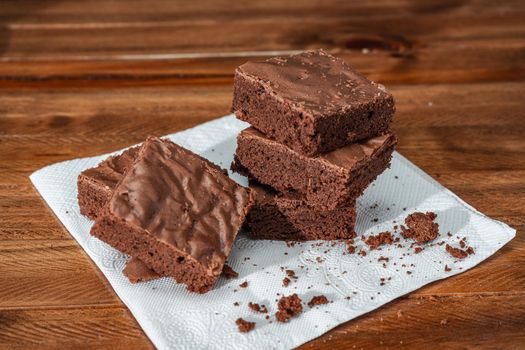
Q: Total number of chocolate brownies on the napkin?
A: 5